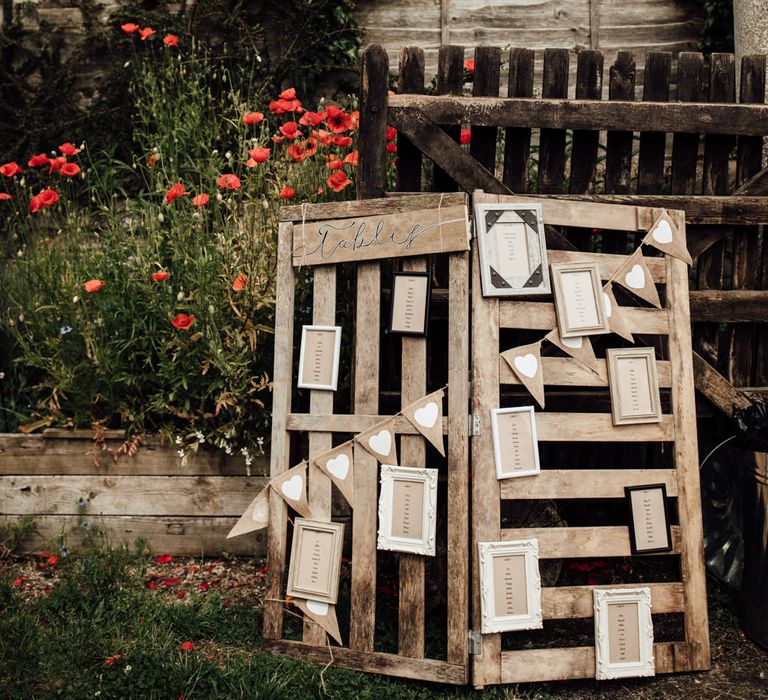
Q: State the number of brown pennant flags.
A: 11